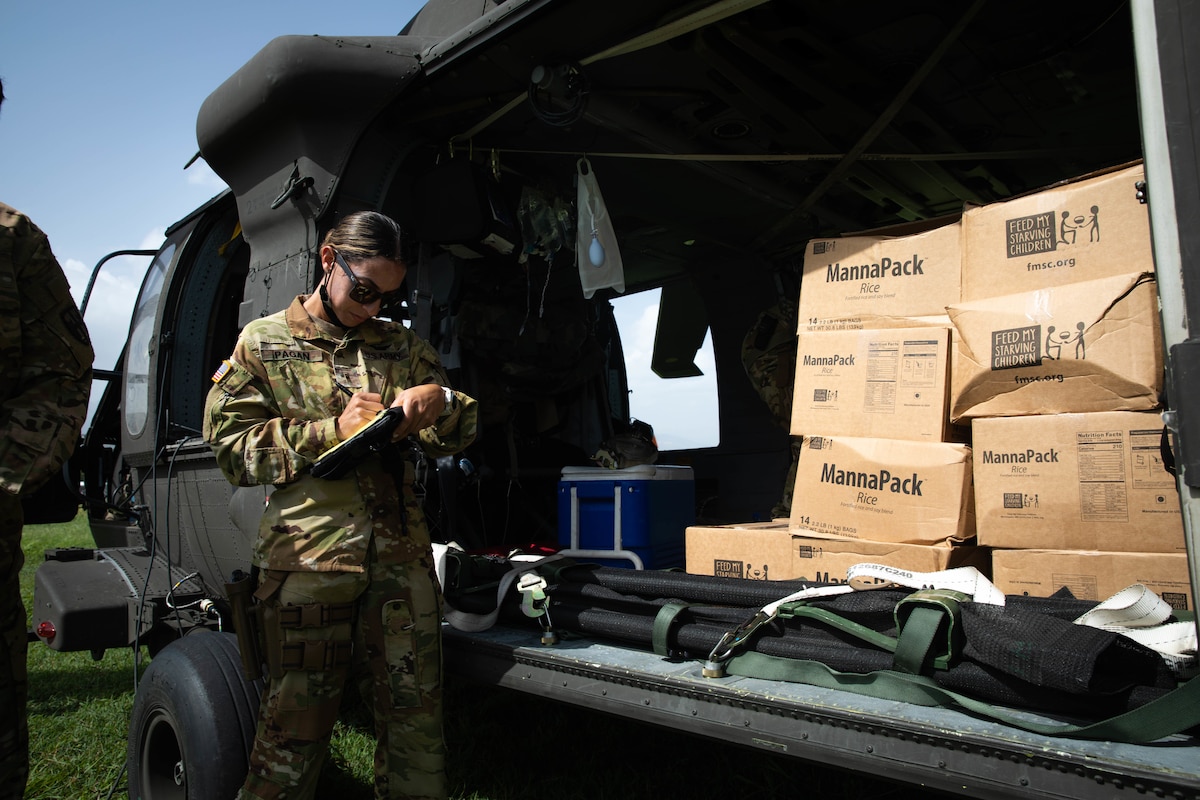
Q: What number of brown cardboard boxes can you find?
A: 9